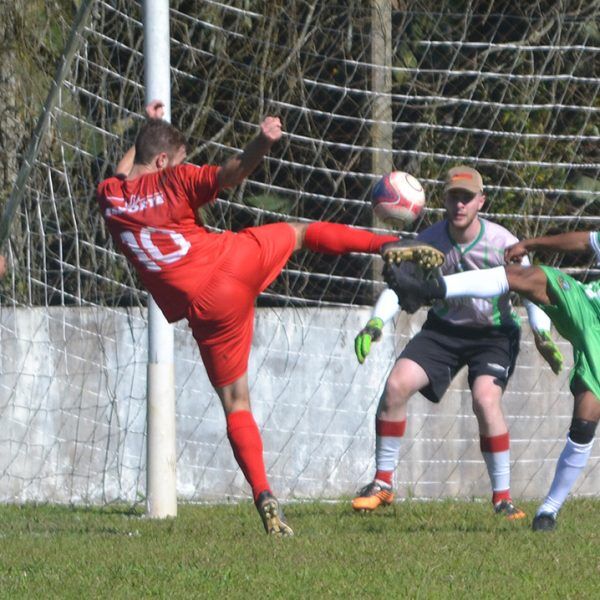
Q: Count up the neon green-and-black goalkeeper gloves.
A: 2